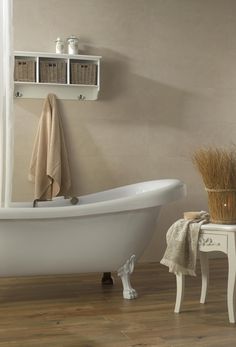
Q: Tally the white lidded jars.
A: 2